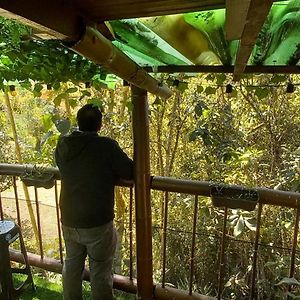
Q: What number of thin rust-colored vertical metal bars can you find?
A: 10